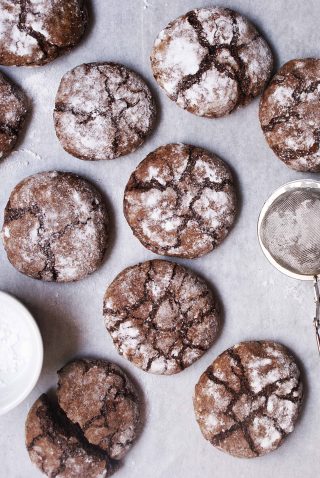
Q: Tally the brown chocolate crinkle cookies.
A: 10